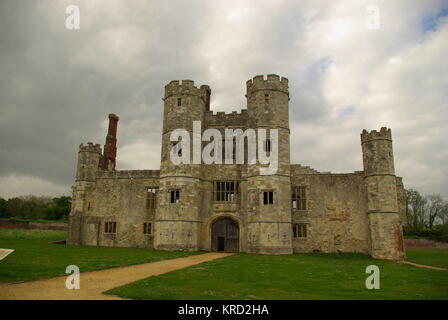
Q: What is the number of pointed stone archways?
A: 1